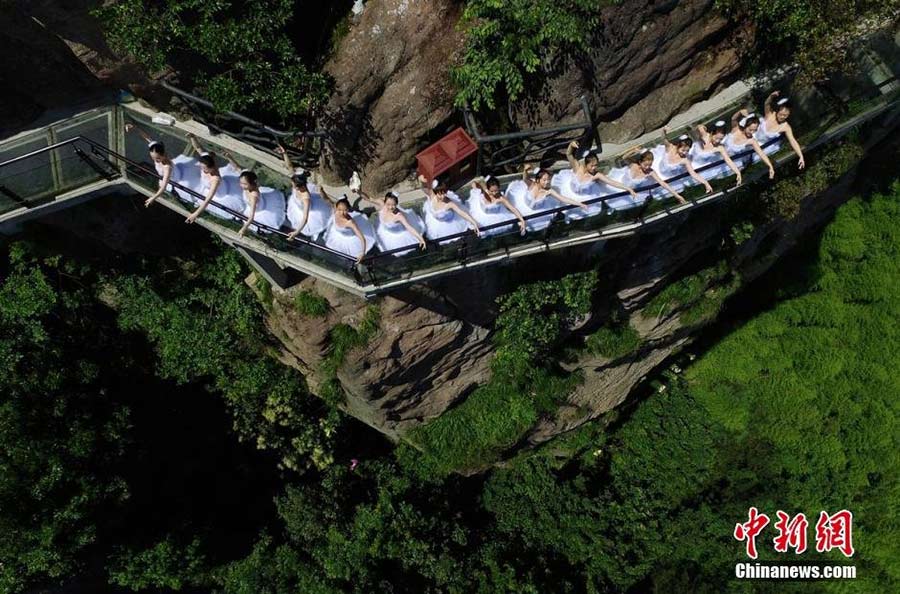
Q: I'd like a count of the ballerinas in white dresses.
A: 15